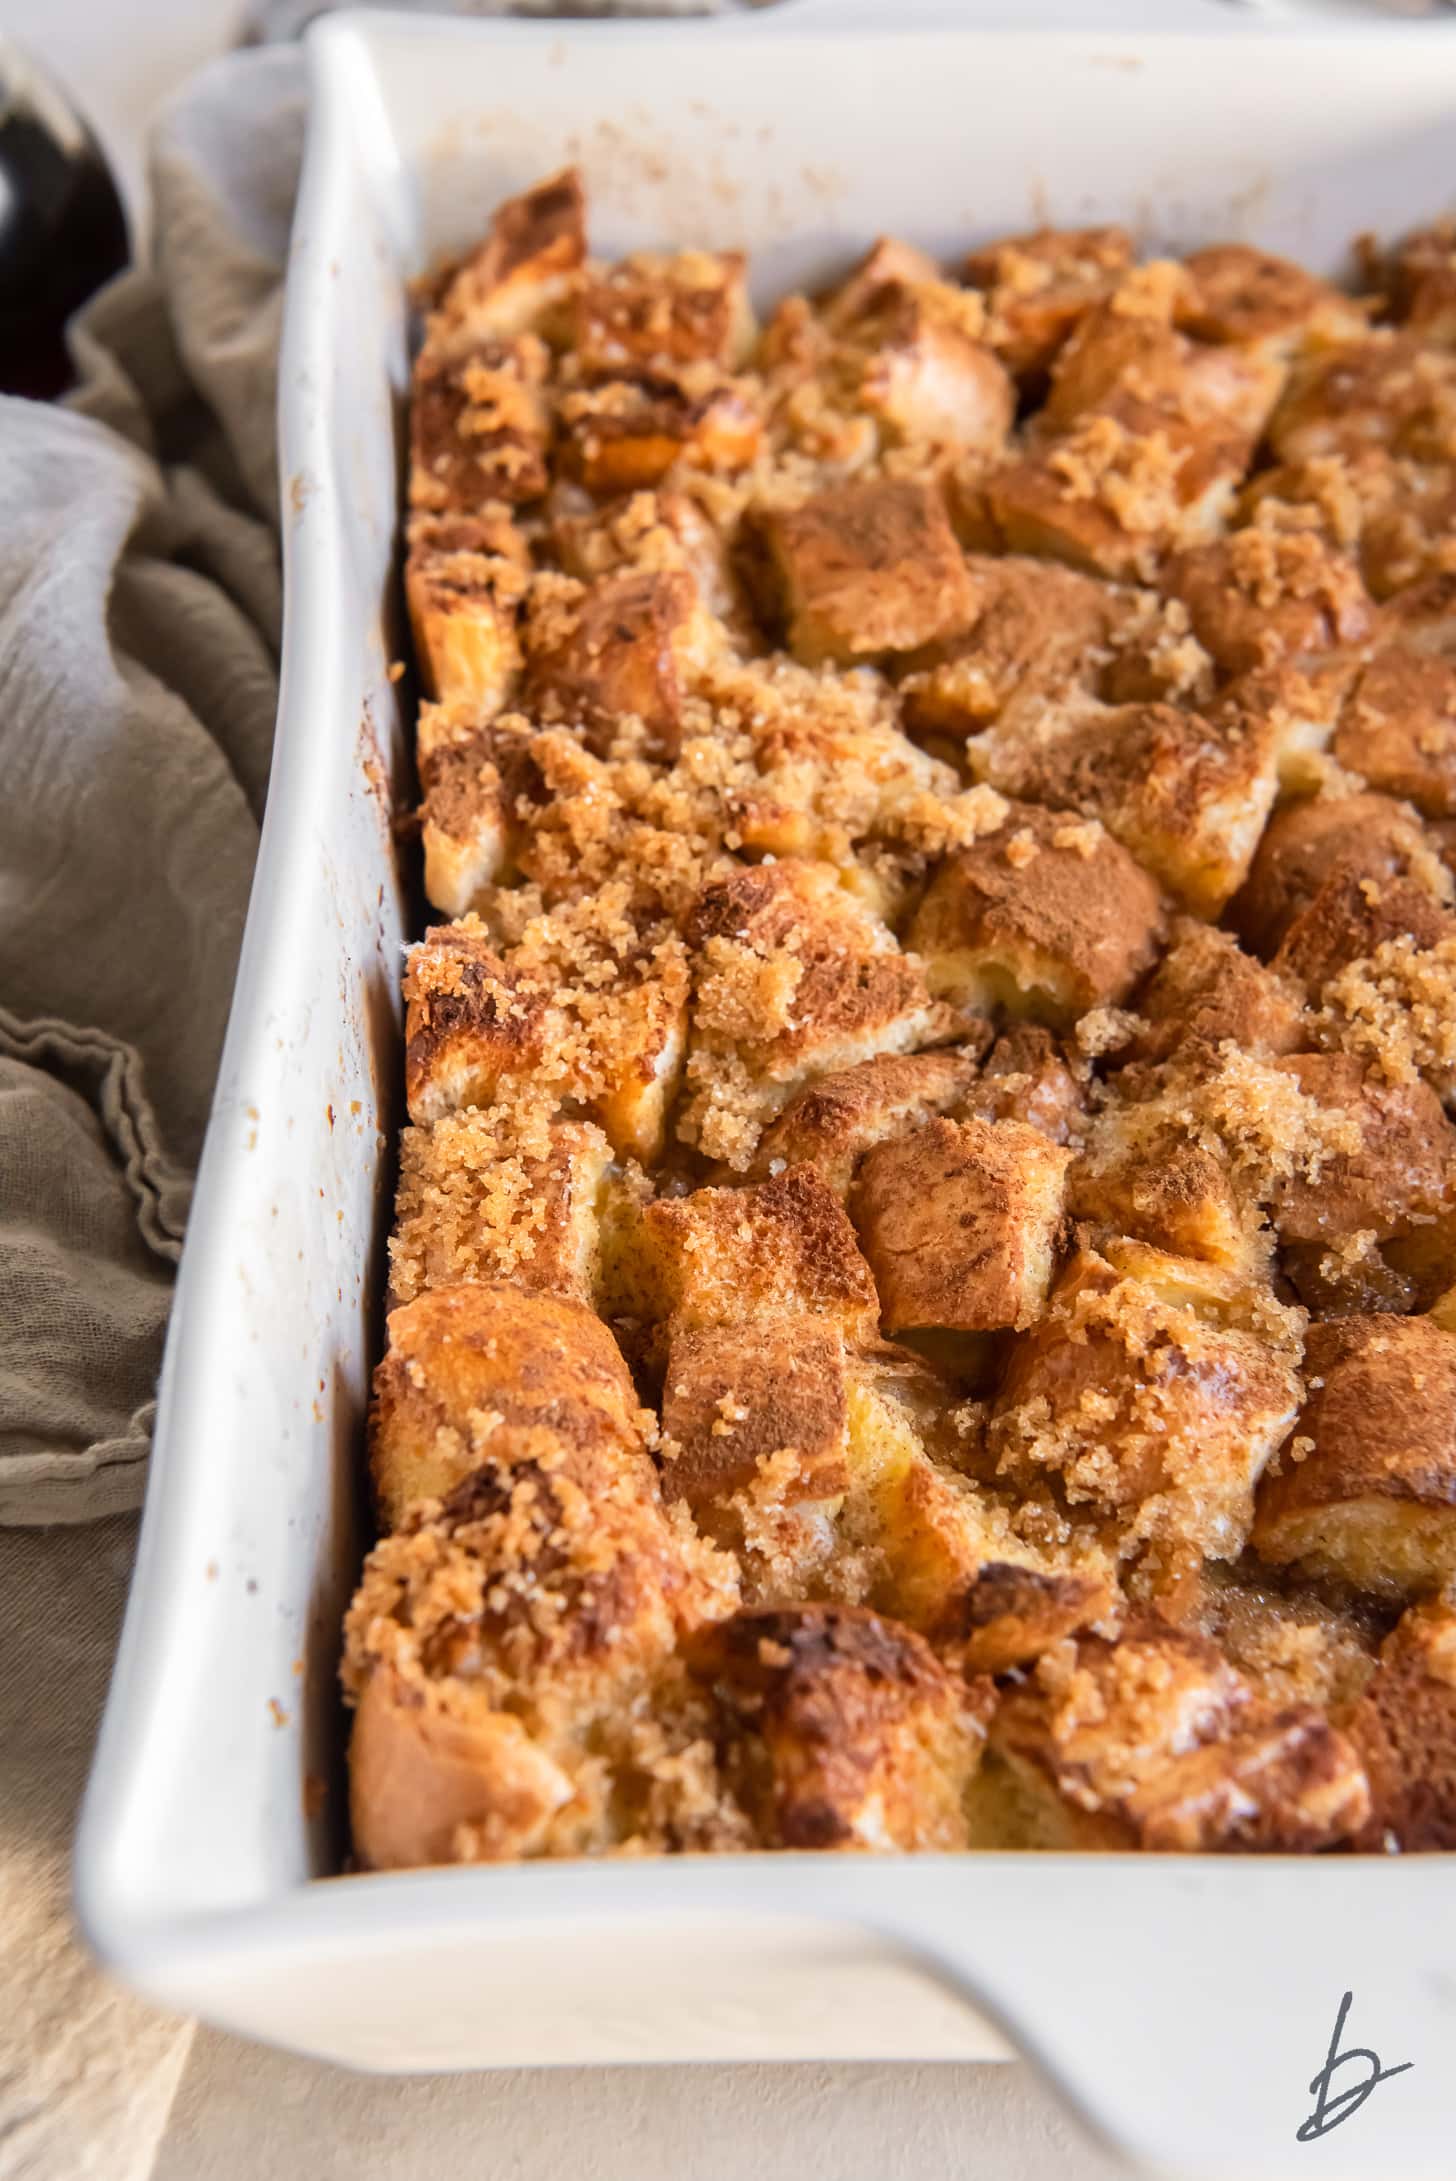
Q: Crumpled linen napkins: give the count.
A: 1